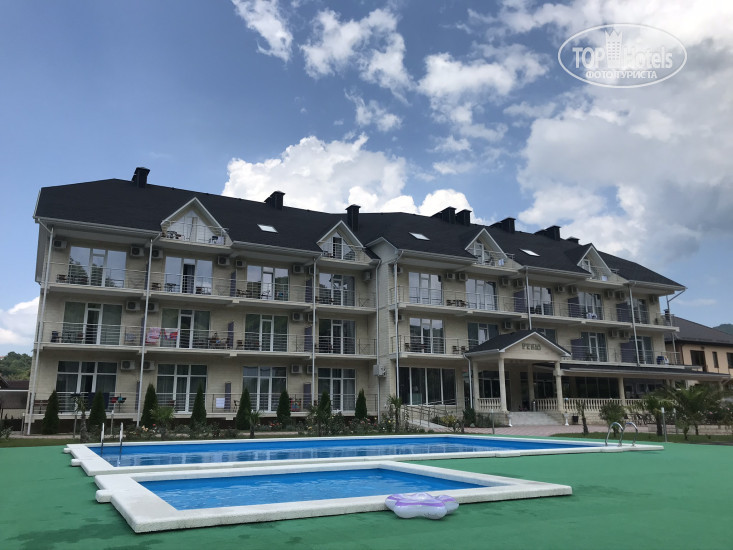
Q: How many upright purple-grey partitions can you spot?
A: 14